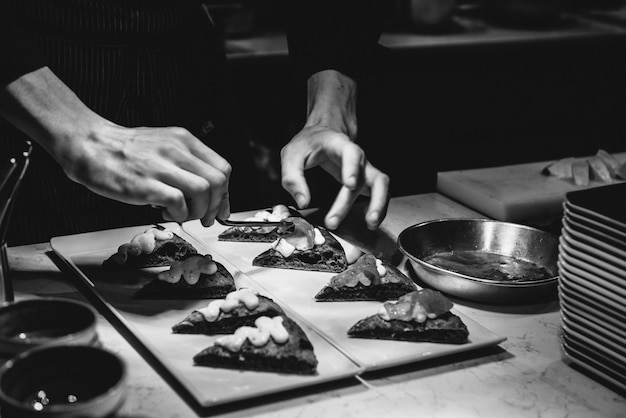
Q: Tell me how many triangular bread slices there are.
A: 8